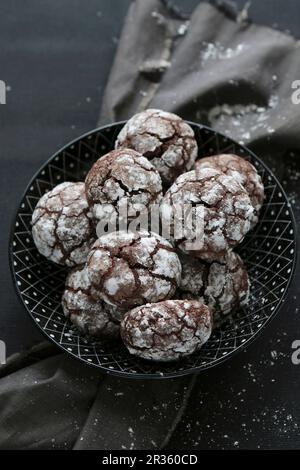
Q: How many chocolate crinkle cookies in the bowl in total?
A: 9